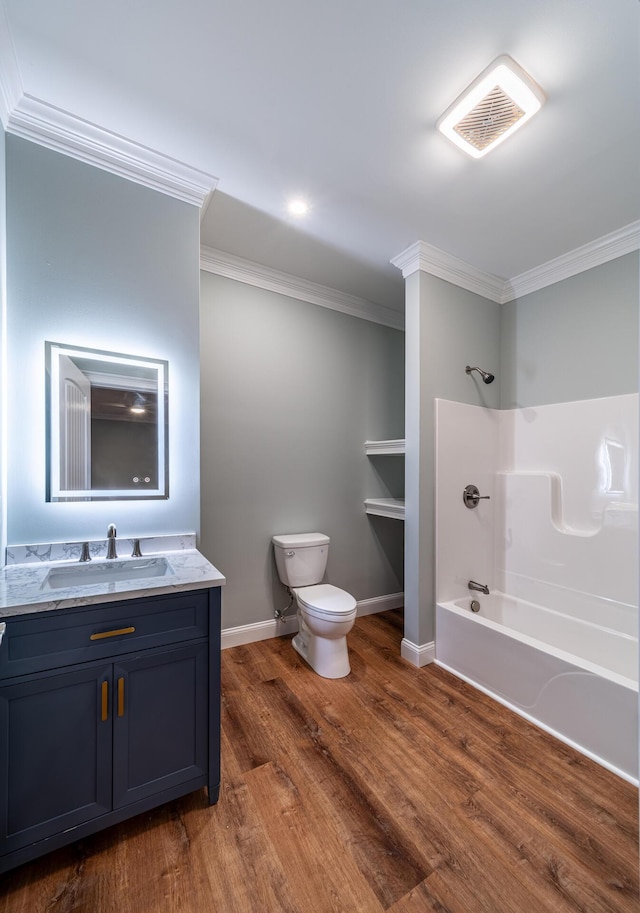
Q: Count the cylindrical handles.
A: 3